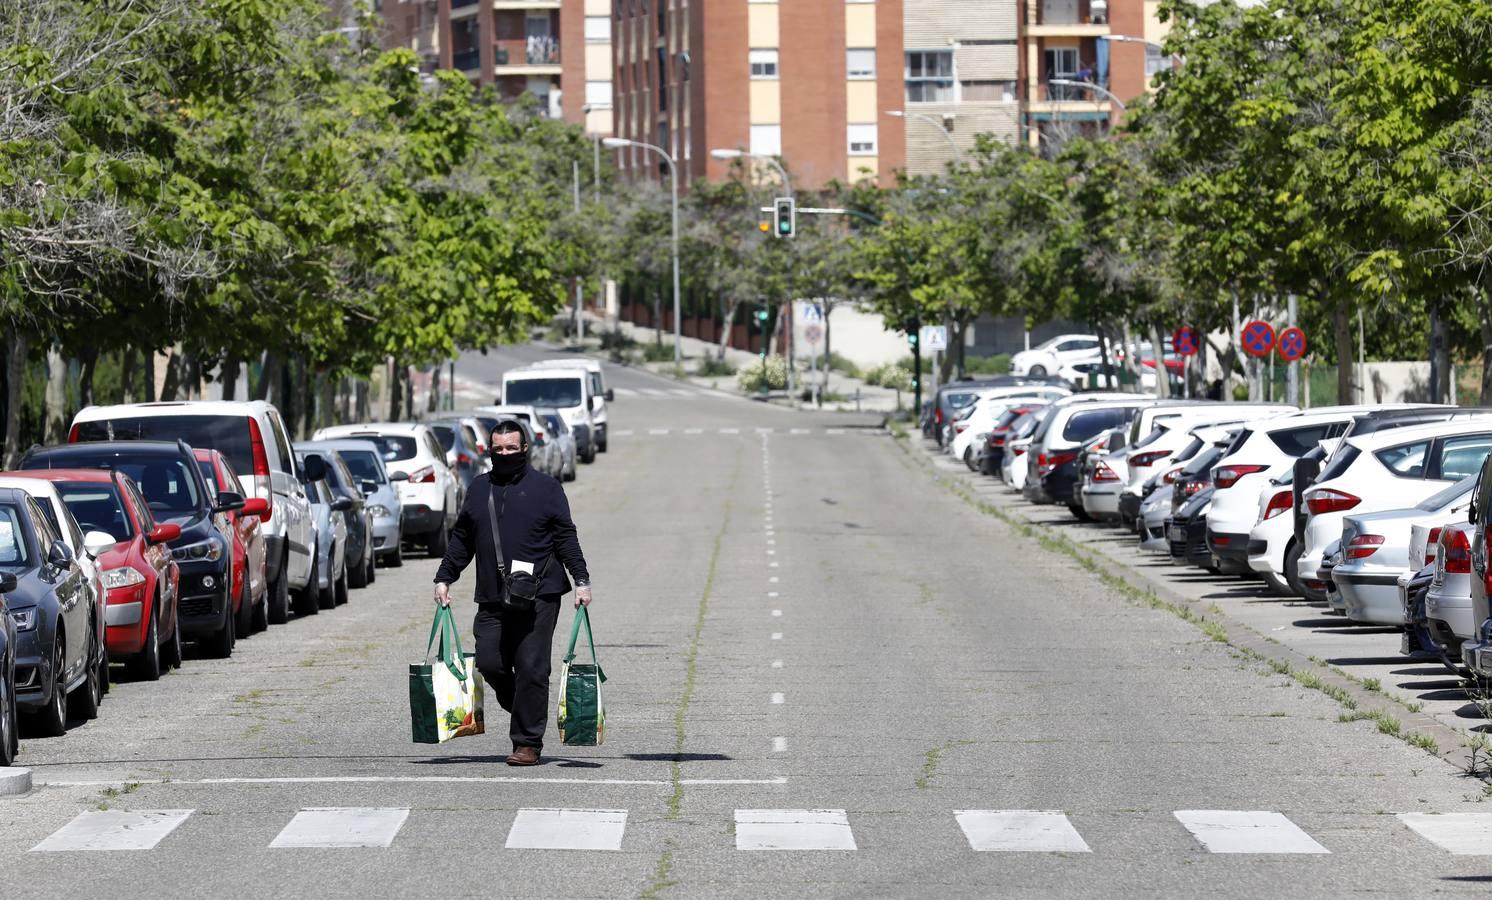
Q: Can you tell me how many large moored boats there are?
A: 0